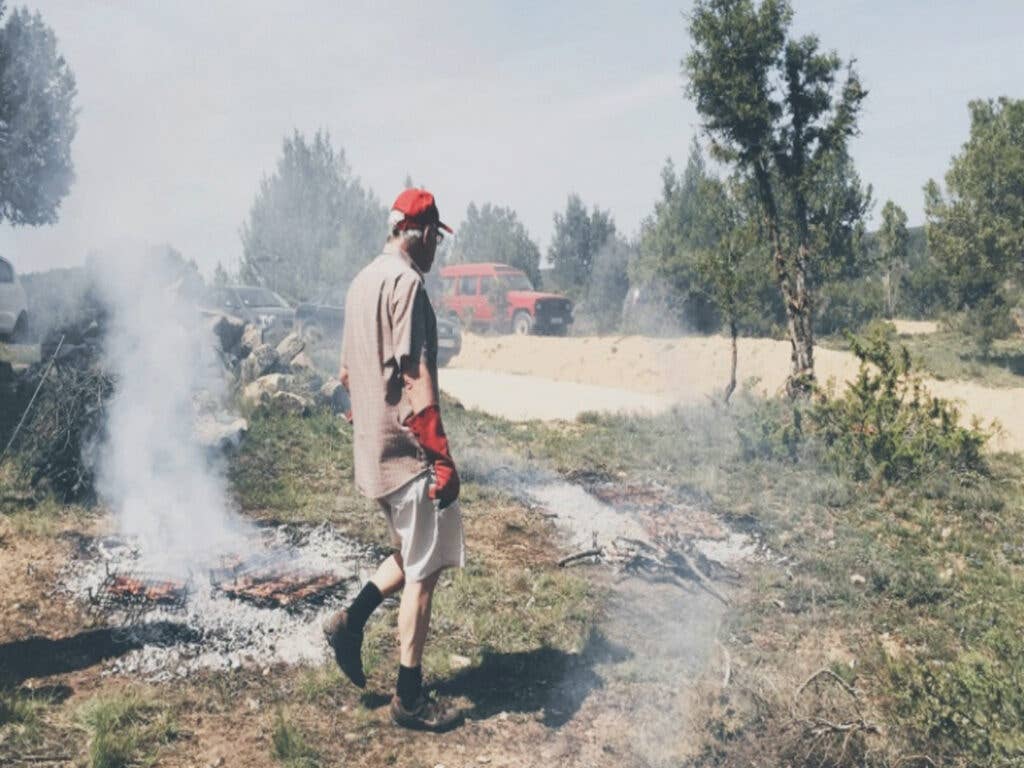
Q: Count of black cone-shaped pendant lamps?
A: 0